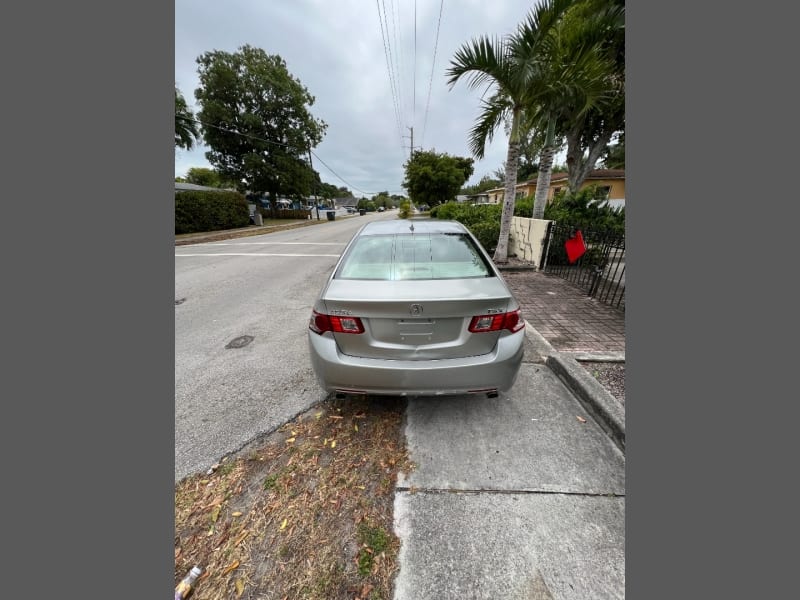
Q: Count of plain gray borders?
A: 2